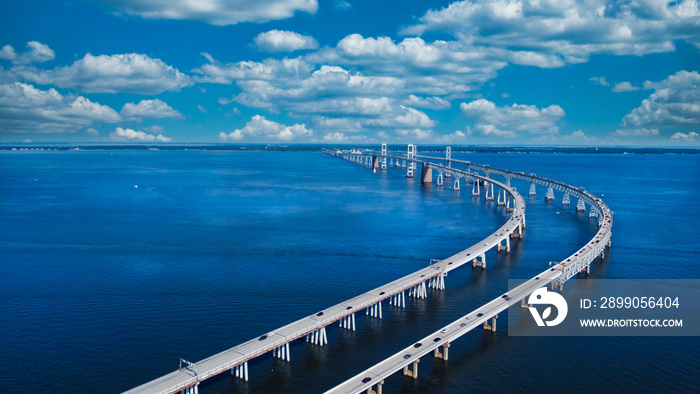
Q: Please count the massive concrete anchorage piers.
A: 2